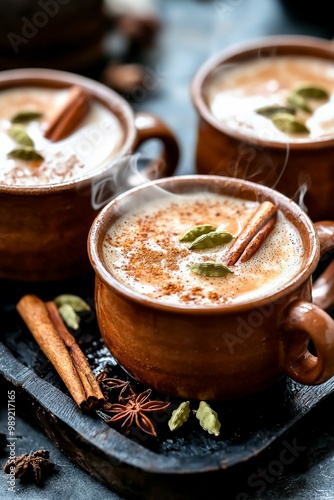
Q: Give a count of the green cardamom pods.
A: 14